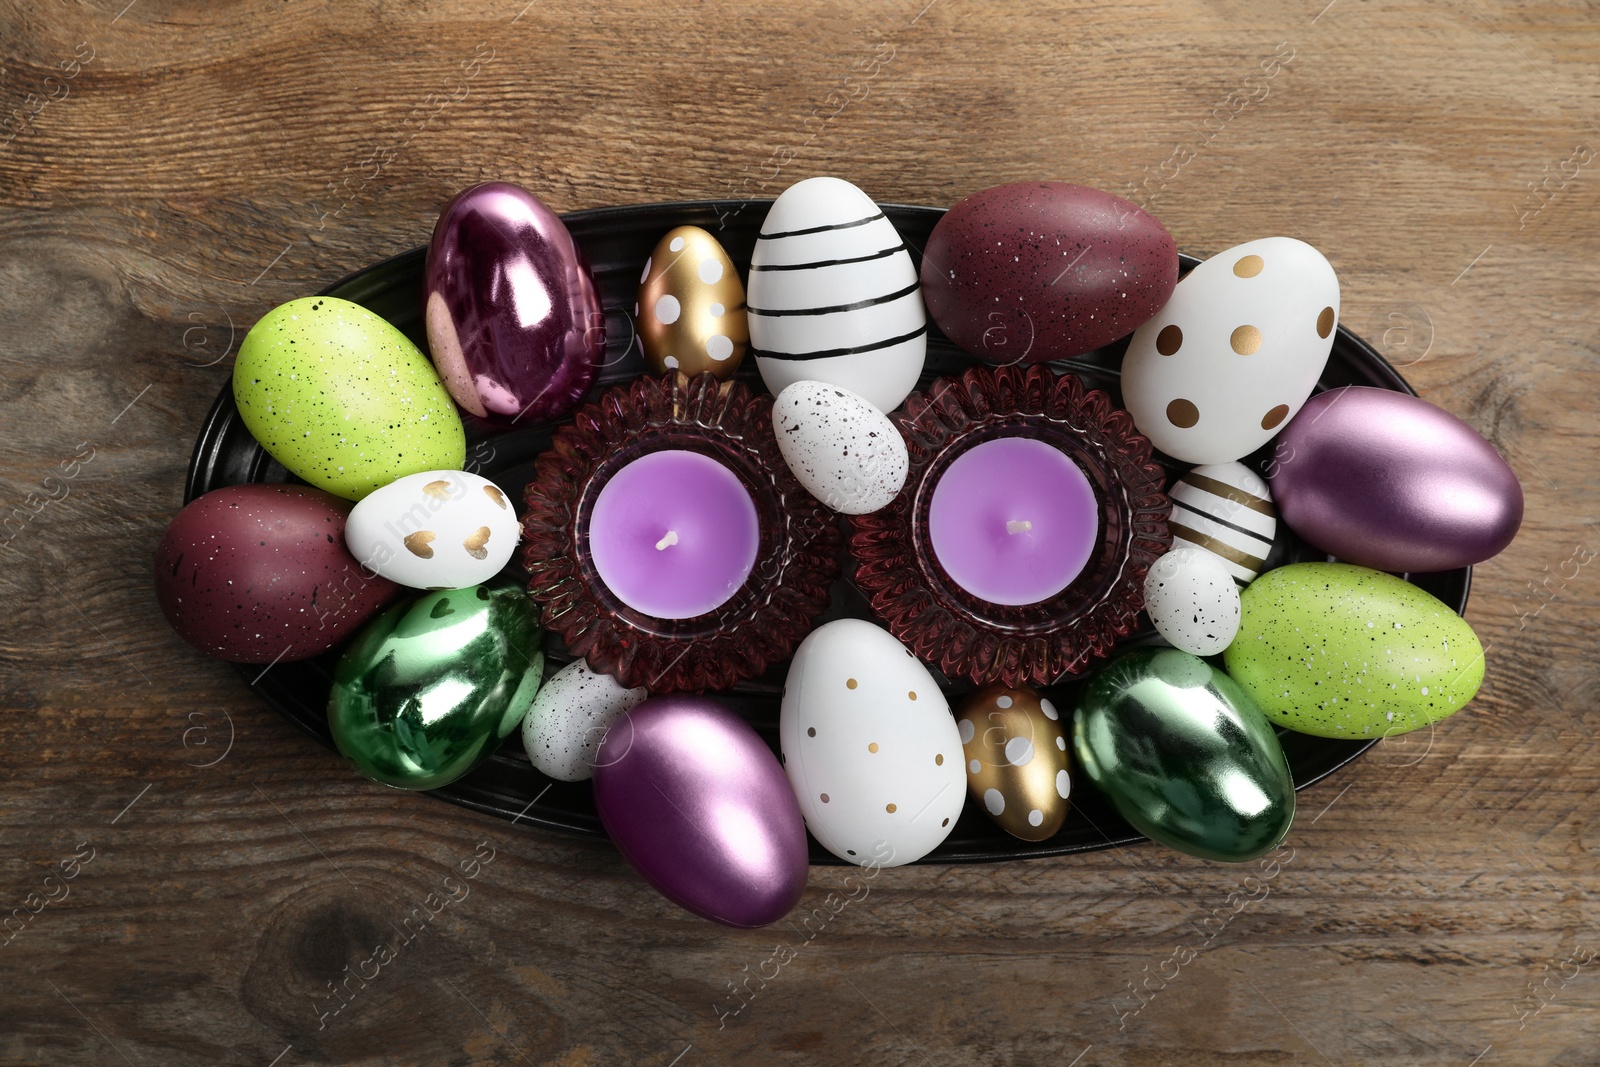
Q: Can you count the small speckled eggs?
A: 3